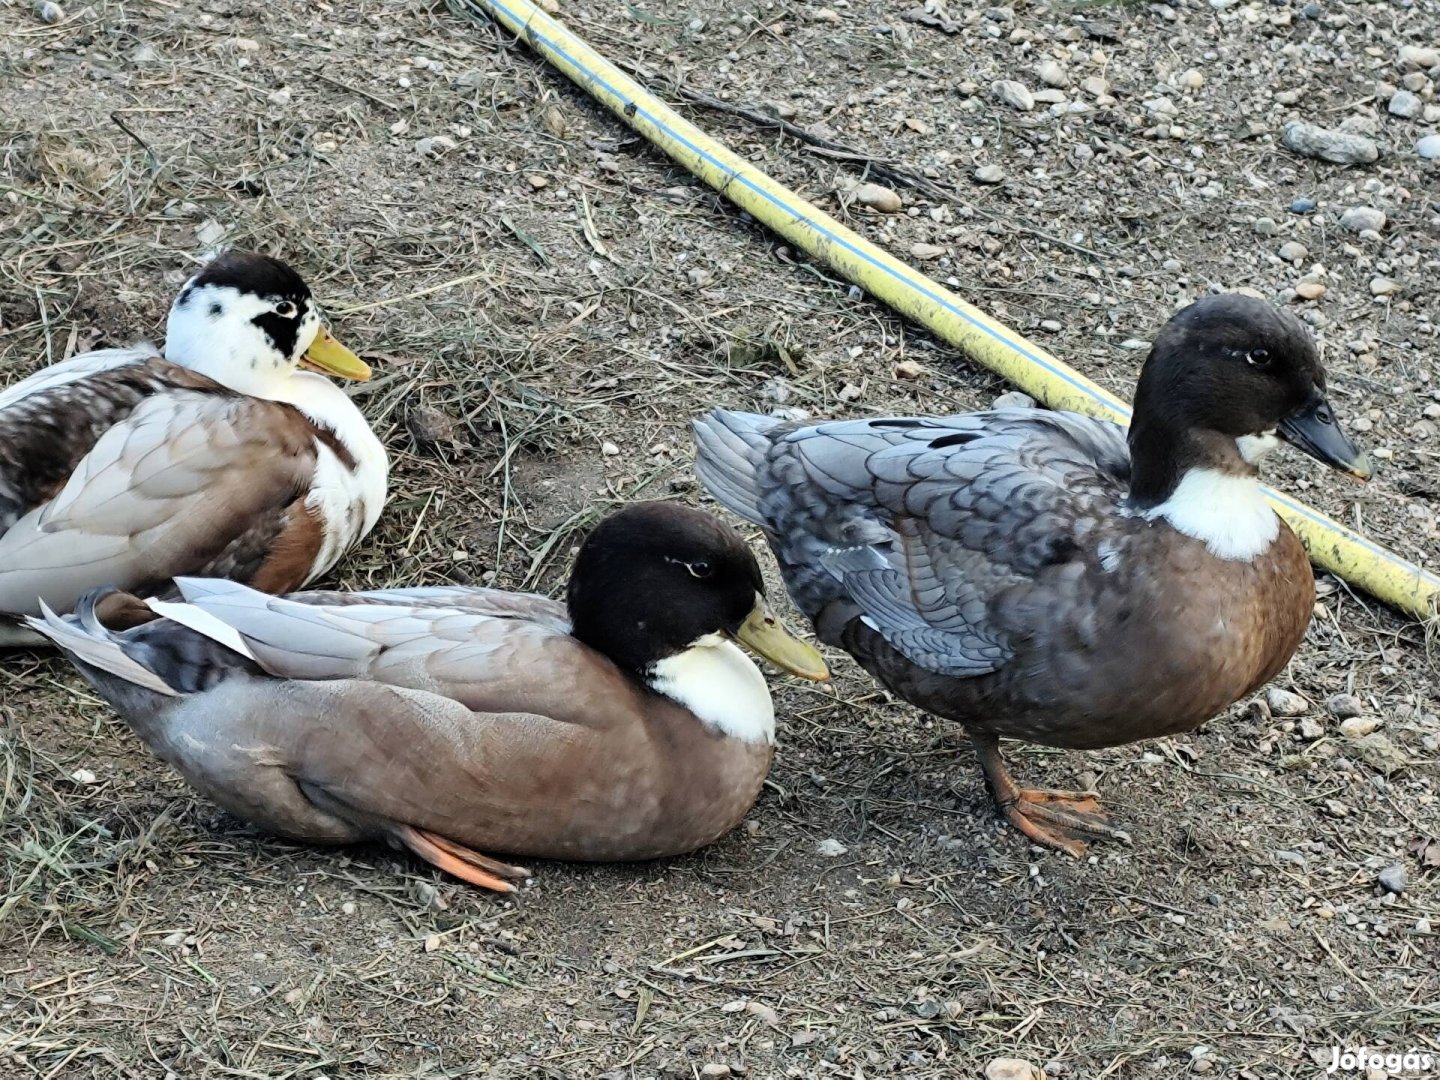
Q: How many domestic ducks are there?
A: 3